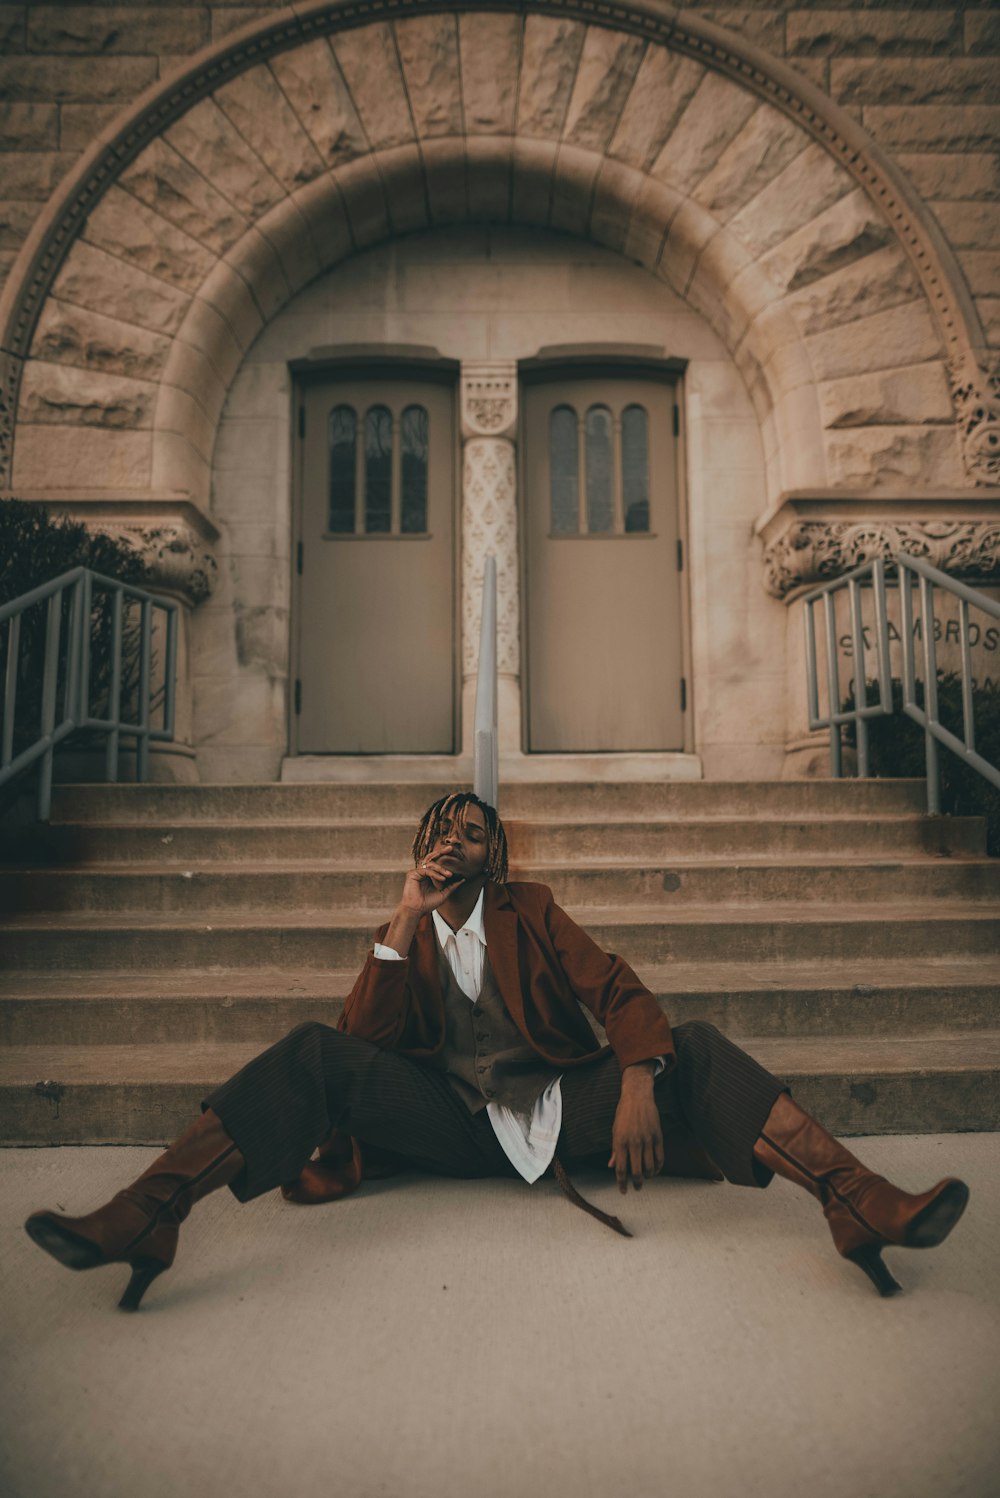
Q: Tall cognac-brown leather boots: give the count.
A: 2